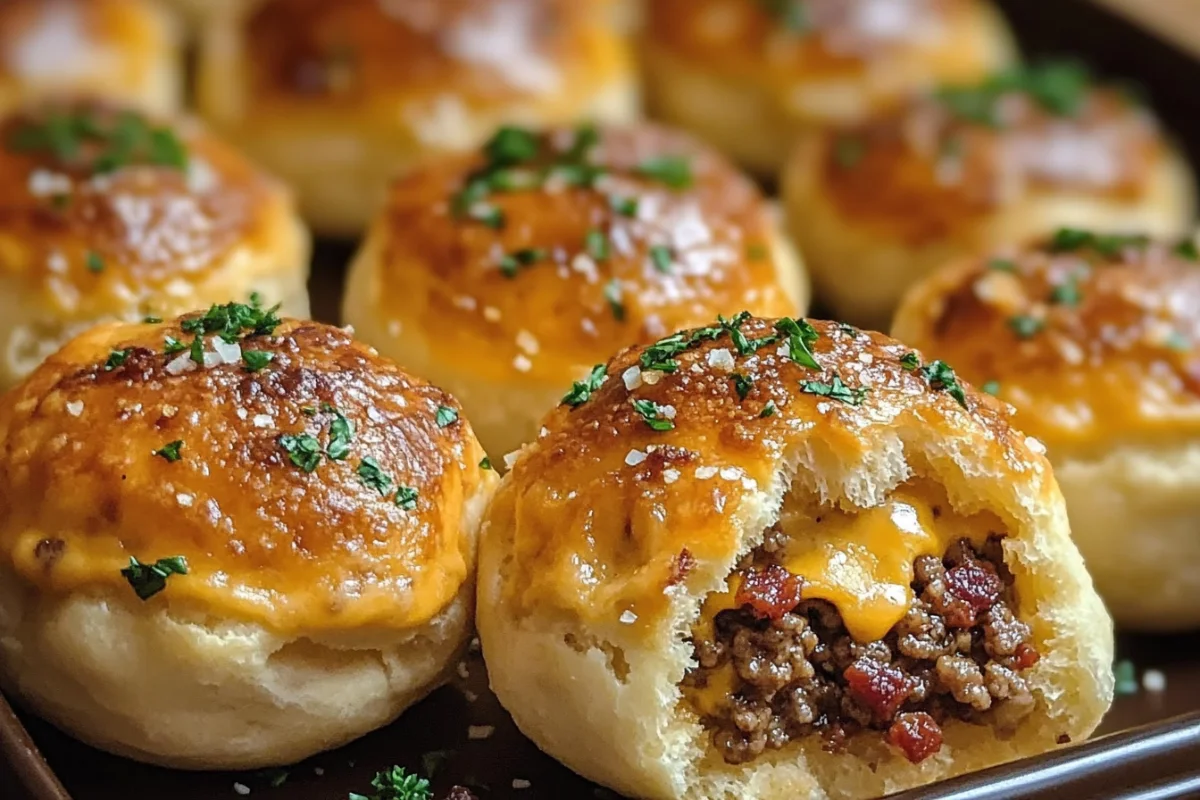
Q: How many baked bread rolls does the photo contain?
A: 9